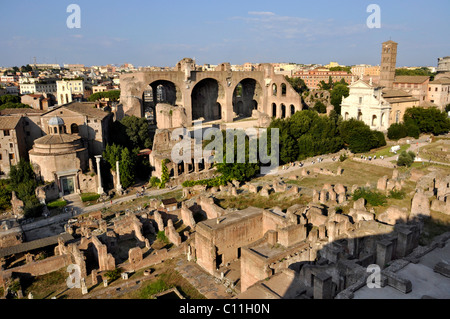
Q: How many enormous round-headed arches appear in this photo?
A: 3